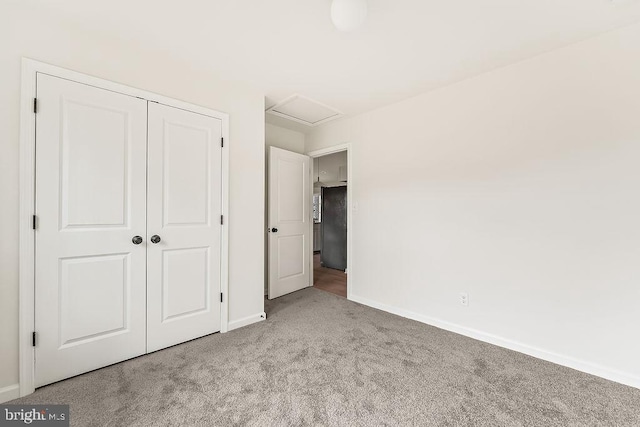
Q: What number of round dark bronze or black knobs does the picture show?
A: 3